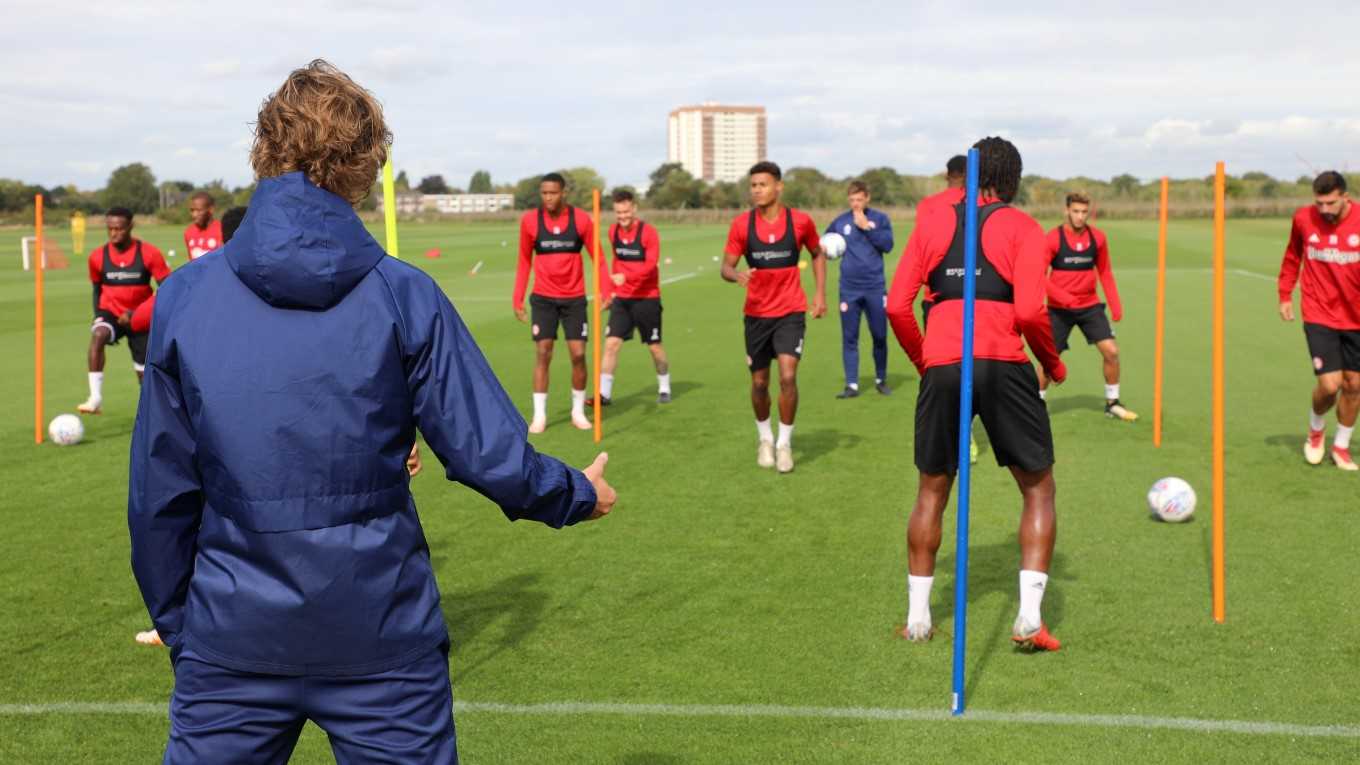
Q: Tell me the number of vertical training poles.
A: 6